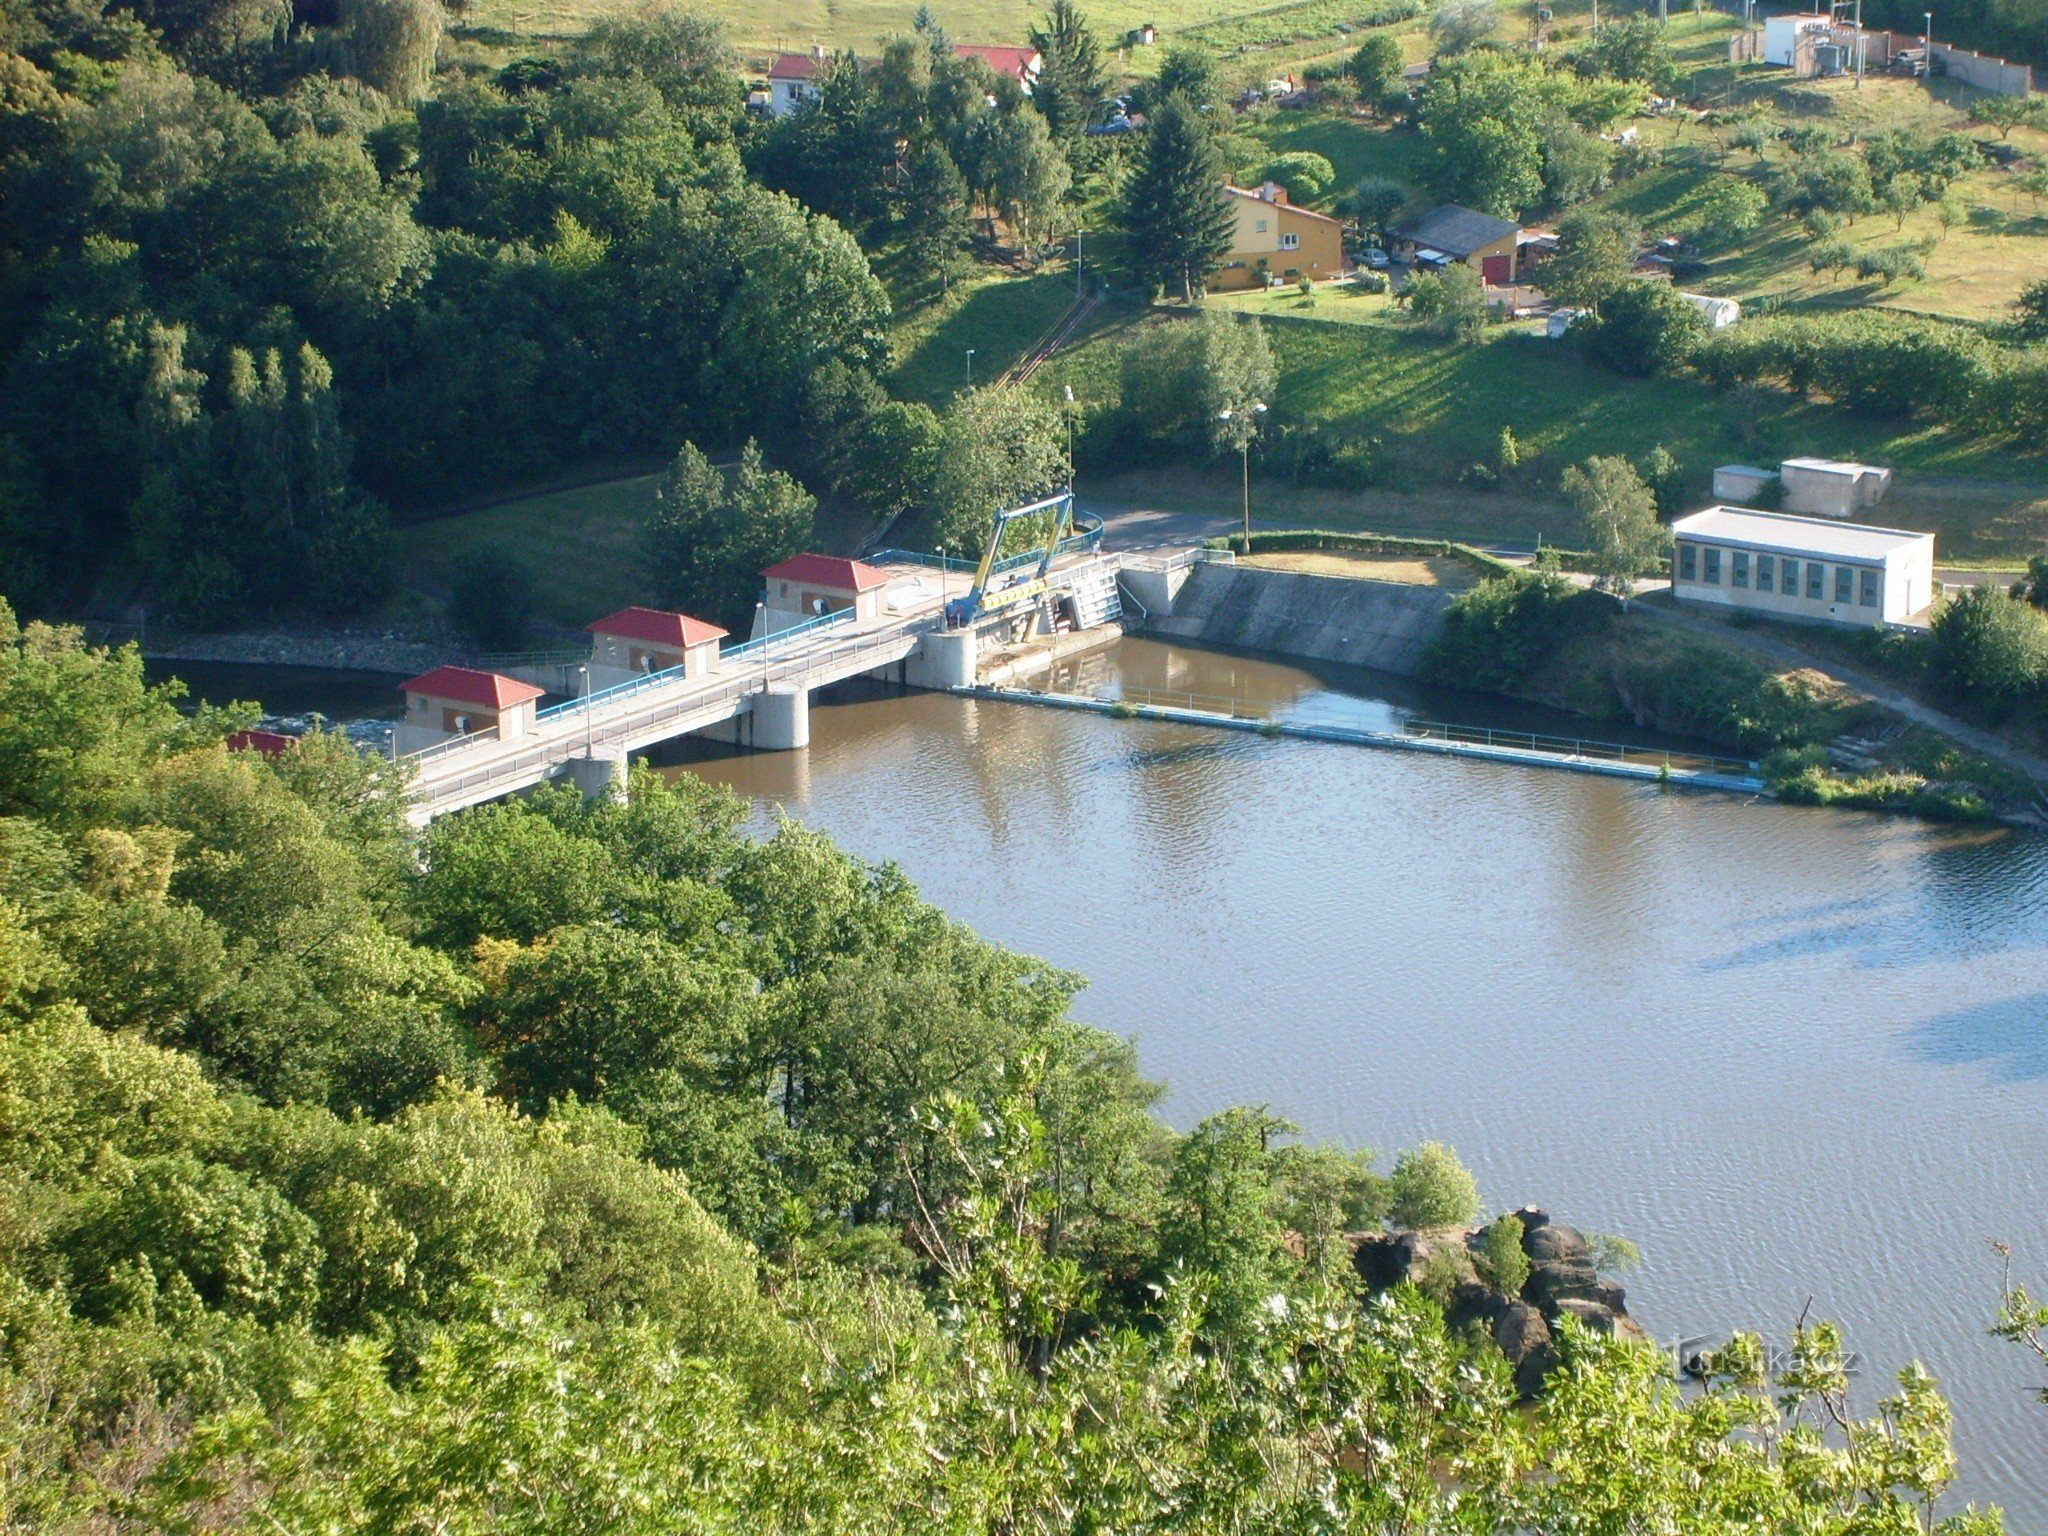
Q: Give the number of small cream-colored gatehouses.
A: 3